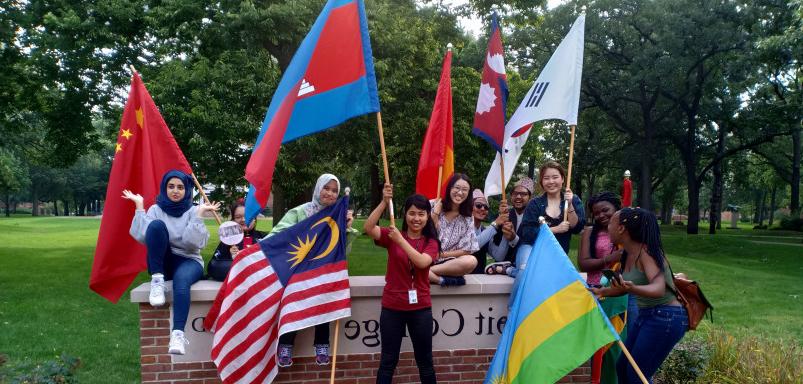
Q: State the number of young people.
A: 10